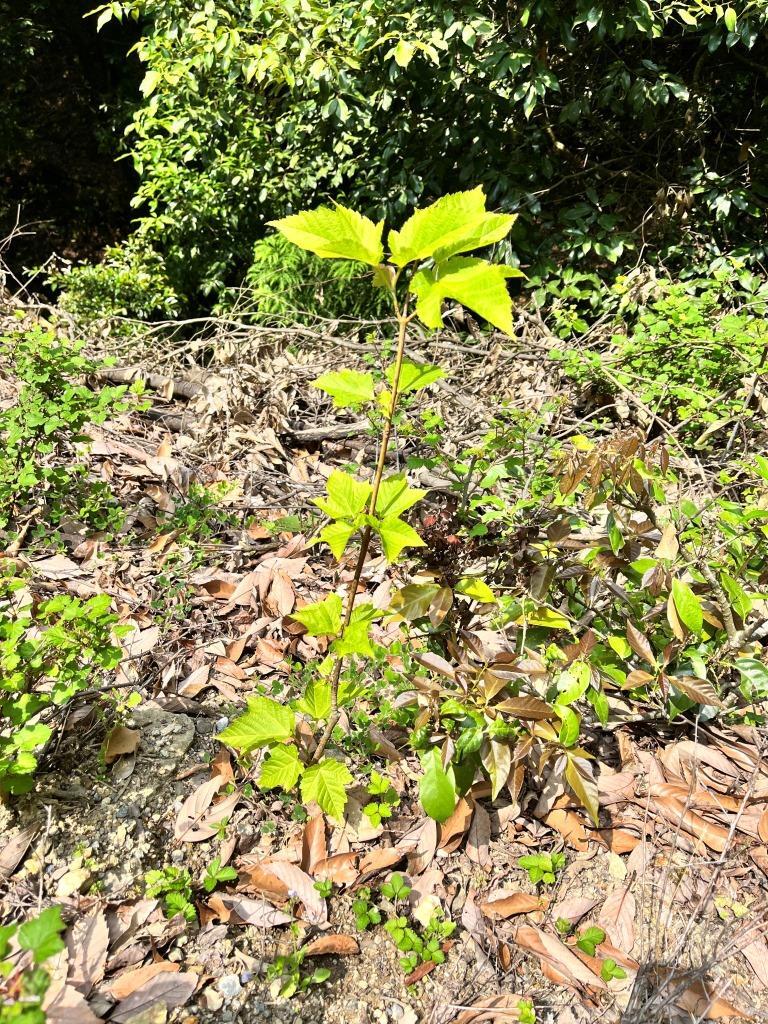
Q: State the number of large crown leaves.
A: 3